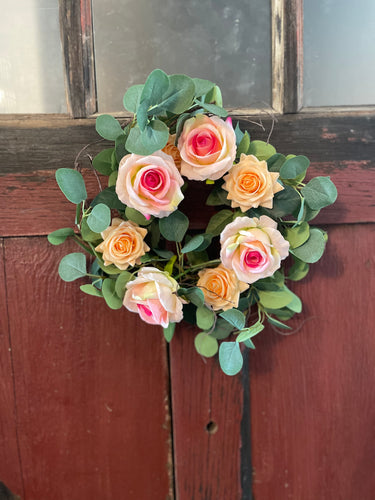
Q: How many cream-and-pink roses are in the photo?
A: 4